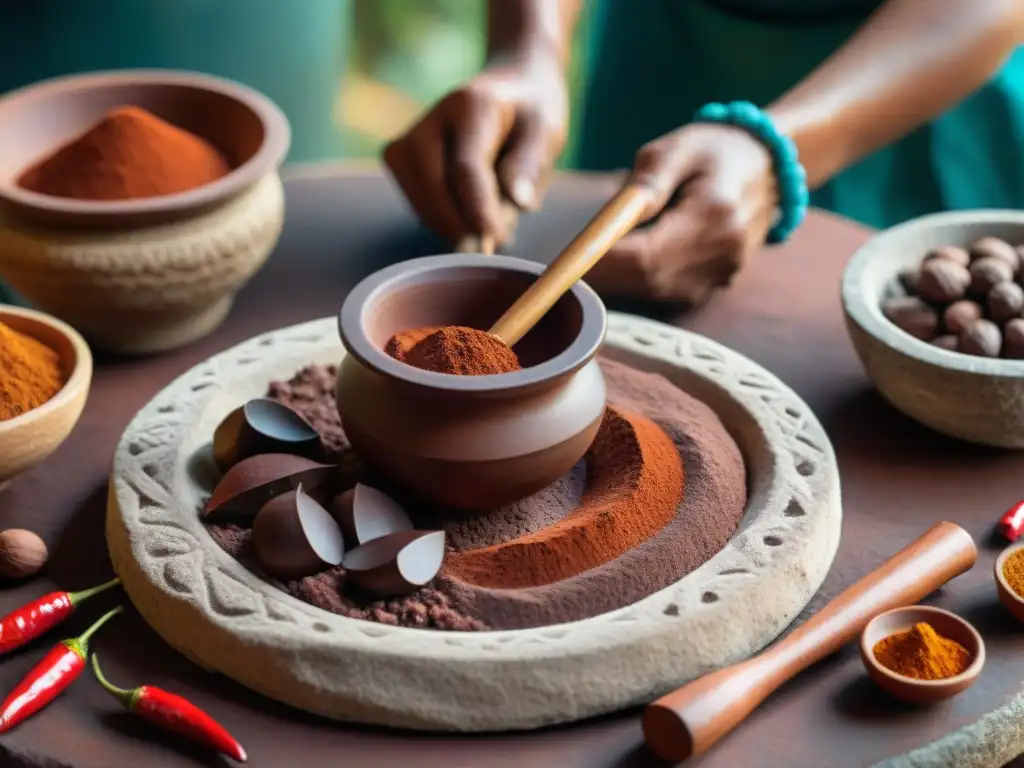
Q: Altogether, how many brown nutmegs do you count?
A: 13